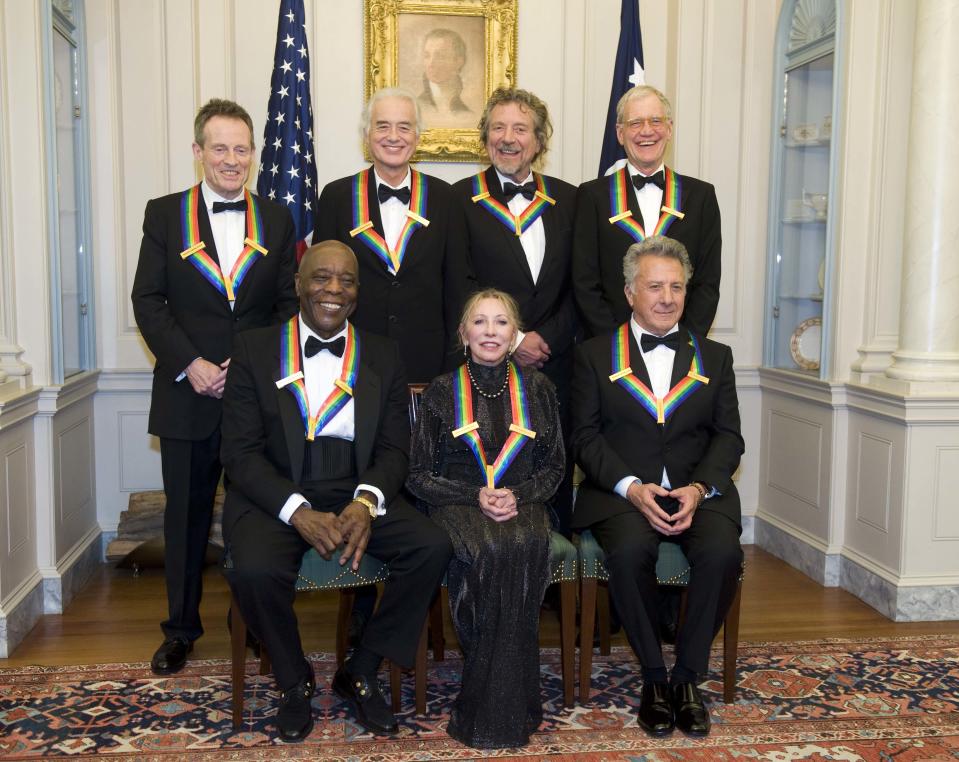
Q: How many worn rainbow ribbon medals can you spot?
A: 7